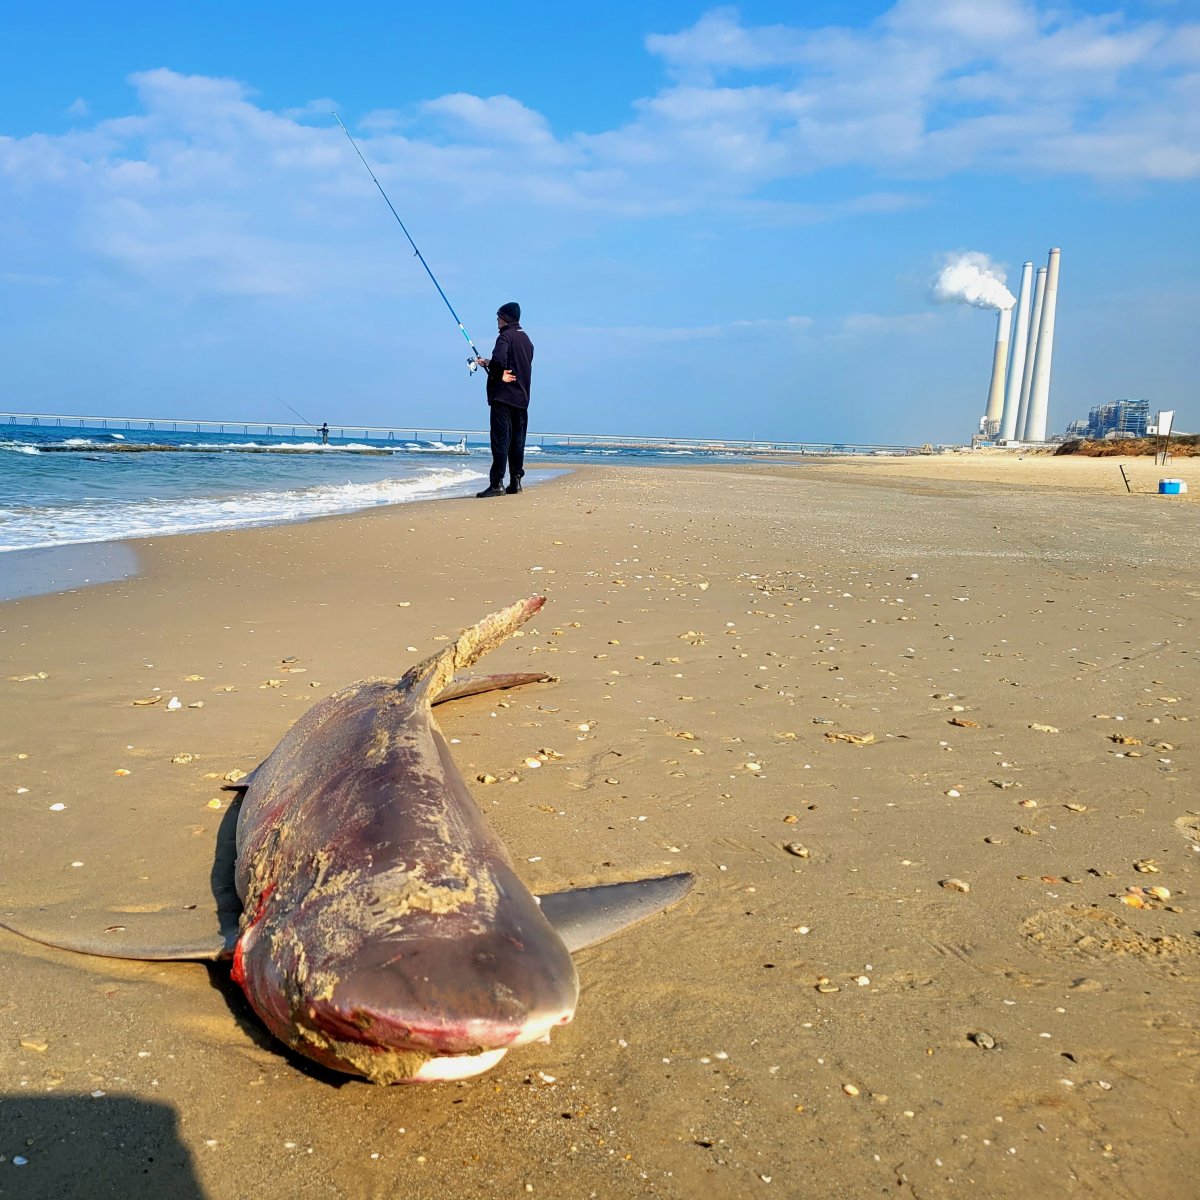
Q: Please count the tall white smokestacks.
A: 4